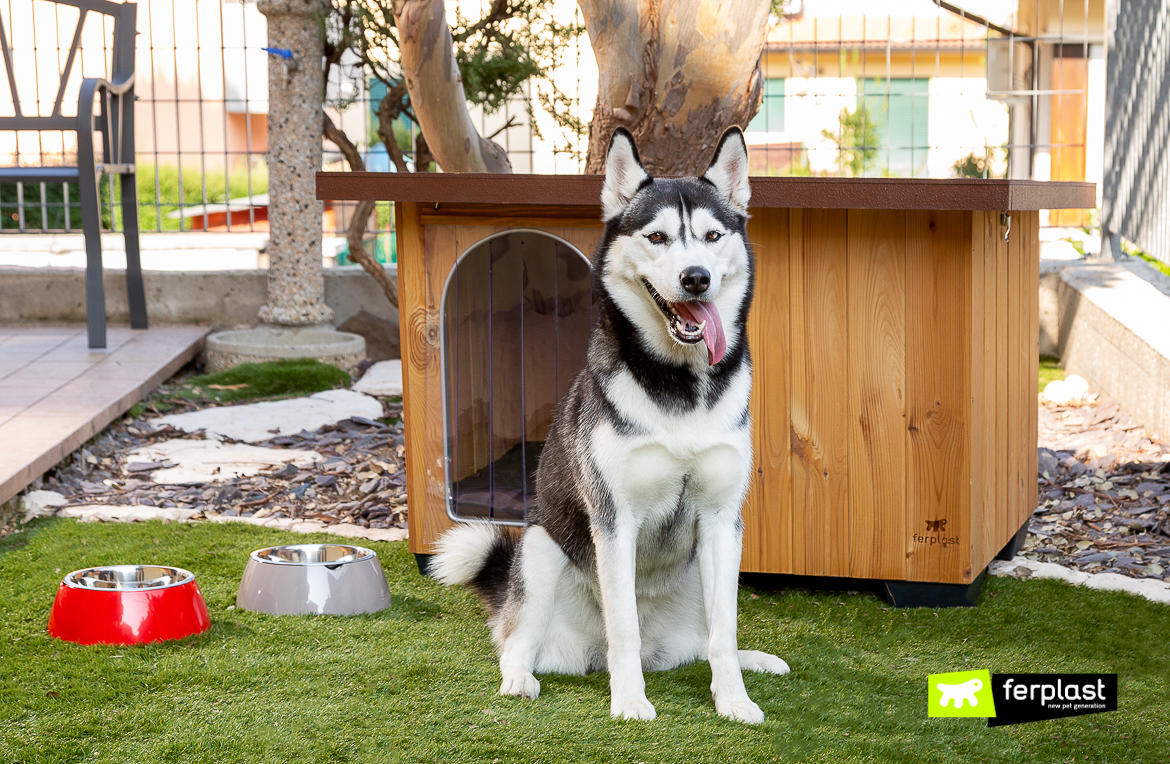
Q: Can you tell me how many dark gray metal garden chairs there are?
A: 1